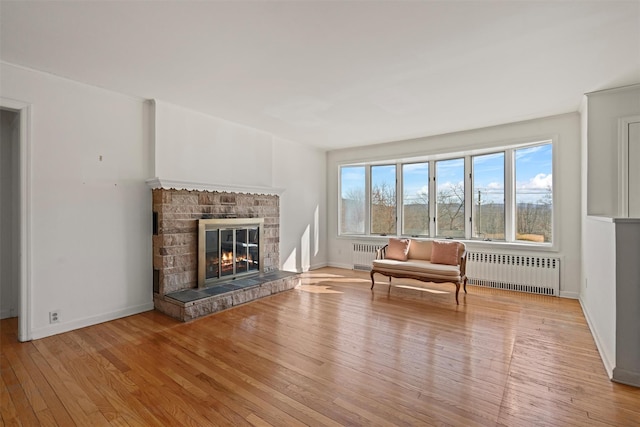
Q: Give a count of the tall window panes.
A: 6